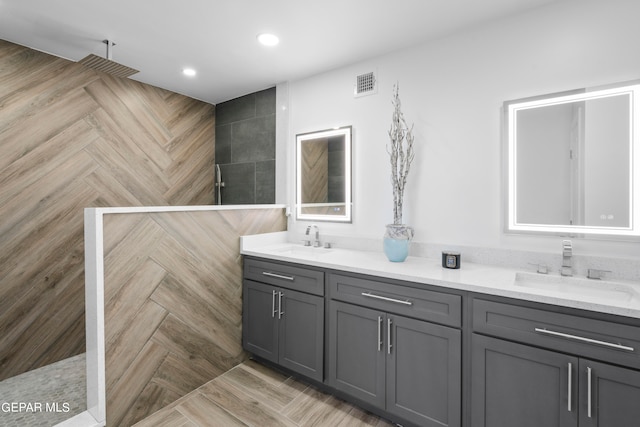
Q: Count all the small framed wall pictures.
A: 0